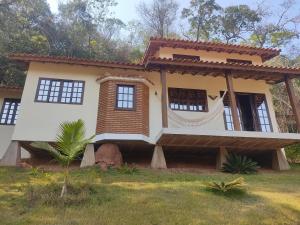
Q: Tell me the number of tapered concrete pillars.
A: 5